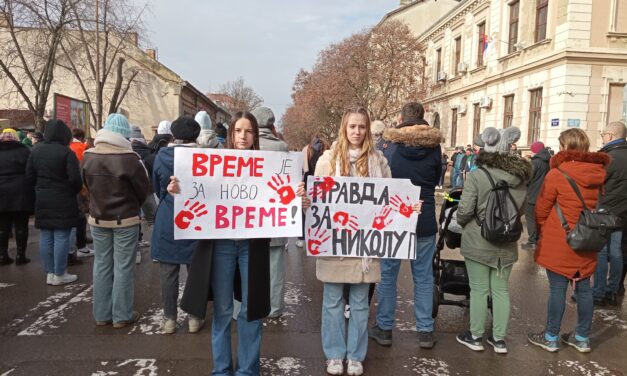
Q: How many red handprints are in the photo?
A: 7